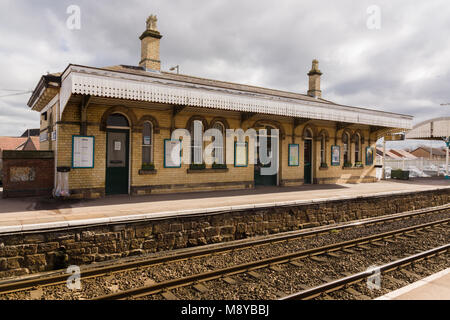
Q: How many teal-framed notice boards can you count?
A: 6